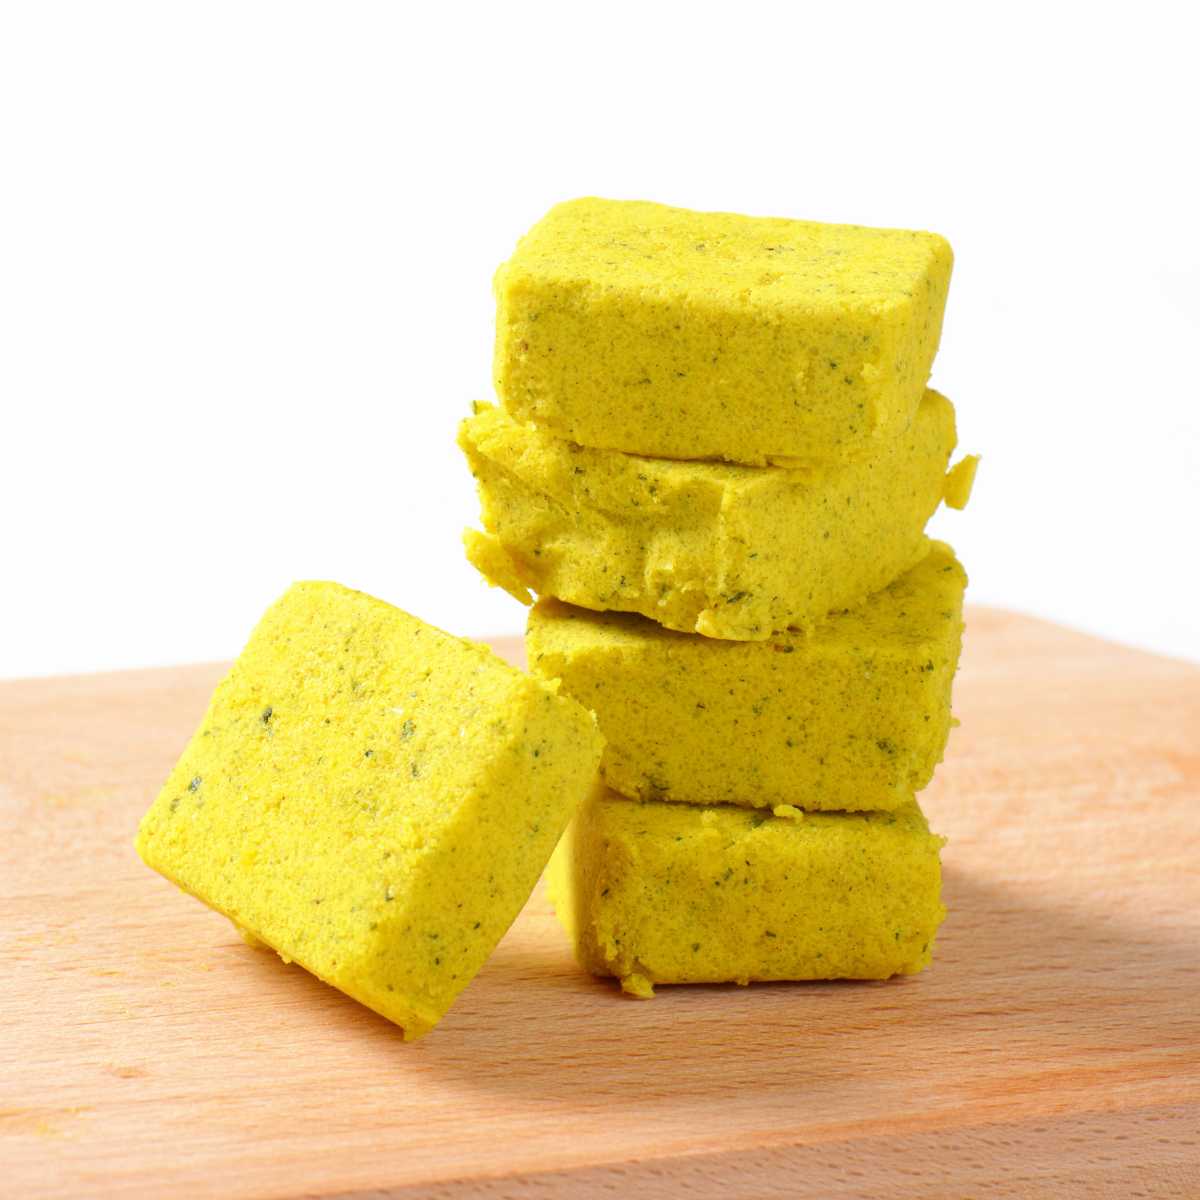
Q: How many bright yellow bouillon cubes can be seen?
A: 5